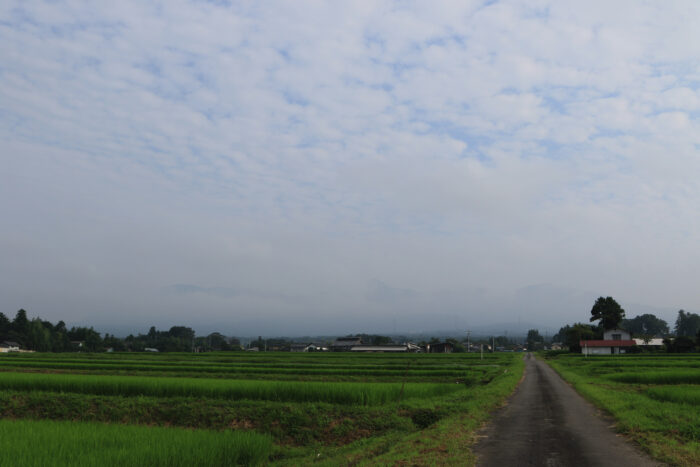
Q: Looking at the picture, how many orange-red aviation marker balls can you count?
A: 0